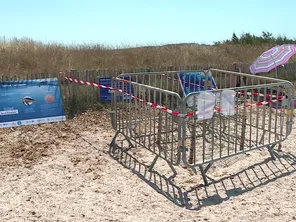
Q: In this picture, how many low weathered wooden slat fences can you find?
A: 1